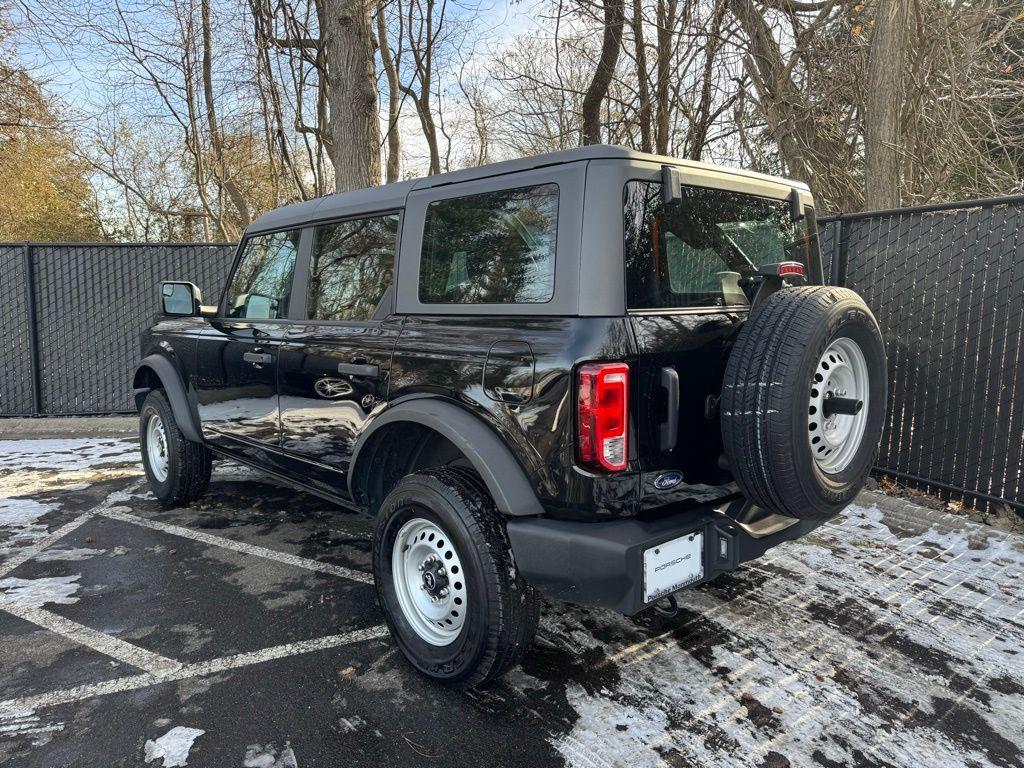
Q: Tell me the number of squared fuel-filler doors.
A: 1